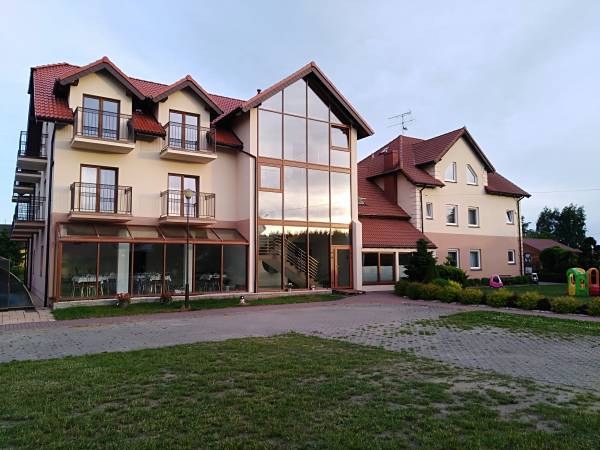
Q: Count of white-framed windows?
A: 9